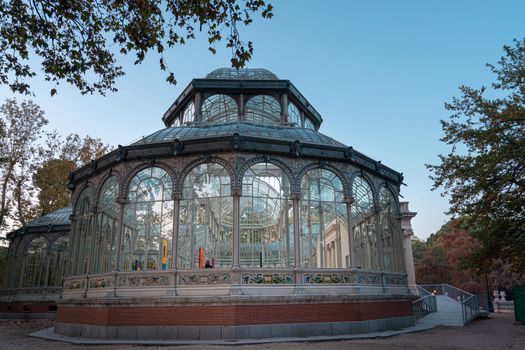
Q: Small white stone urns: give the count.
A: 2